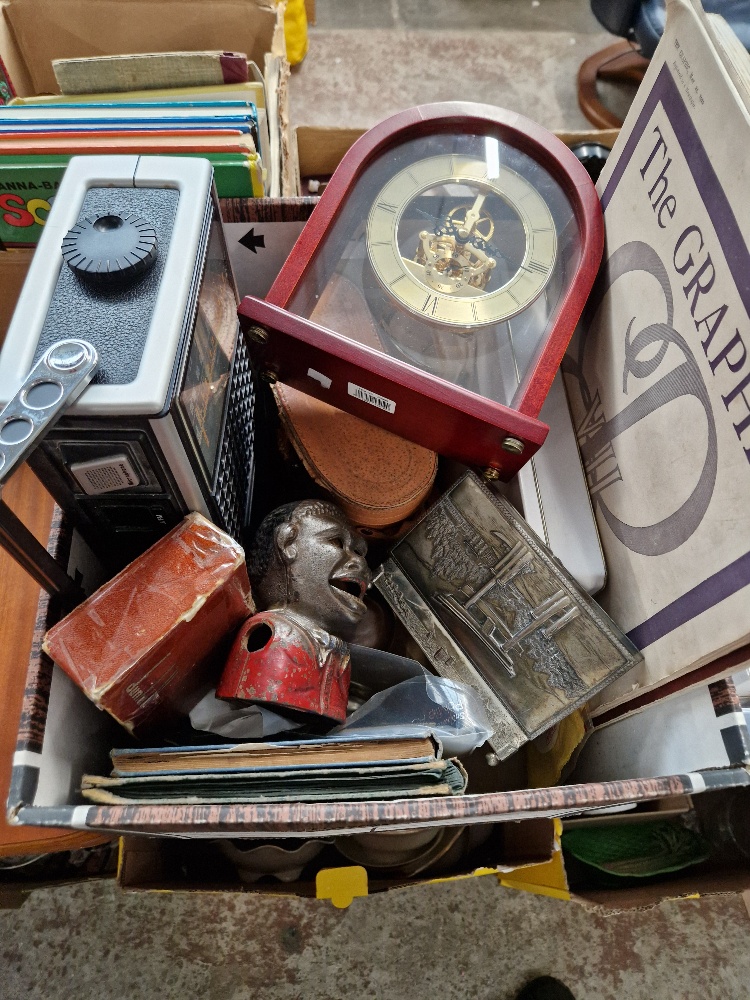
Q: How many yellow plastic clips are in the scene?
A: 1